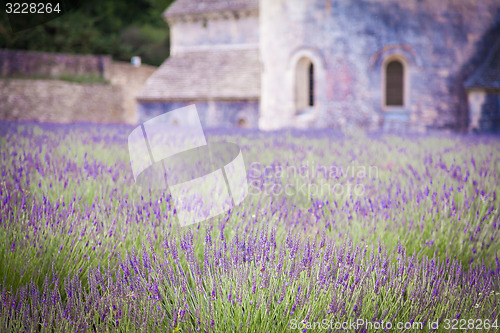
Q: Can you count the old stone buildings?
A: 1